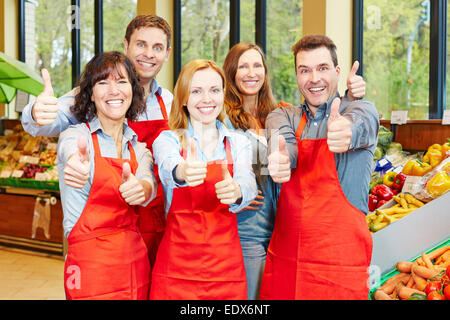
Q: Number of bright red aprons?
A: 4